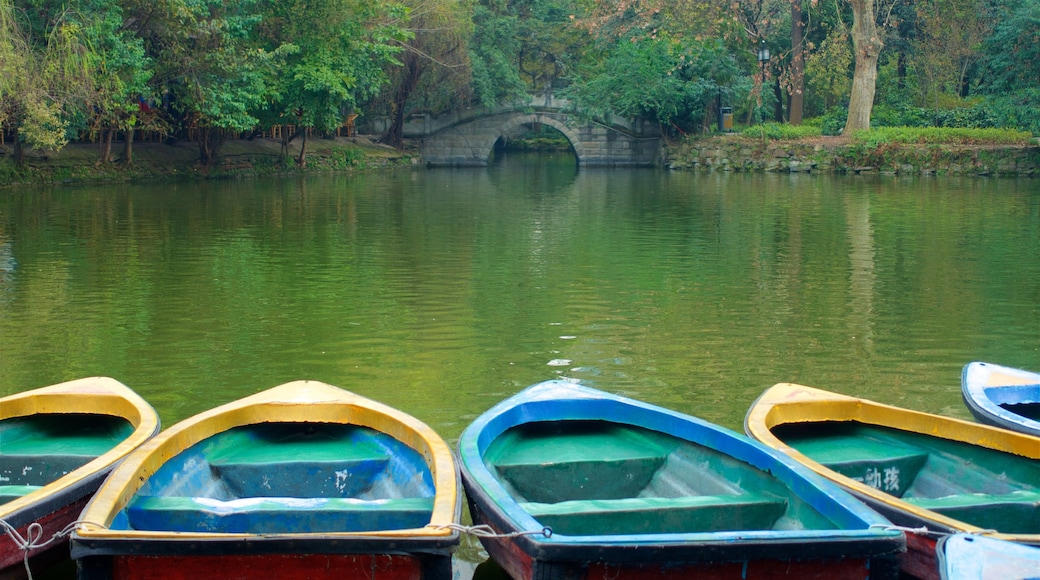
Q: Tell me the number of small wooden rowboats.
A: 6